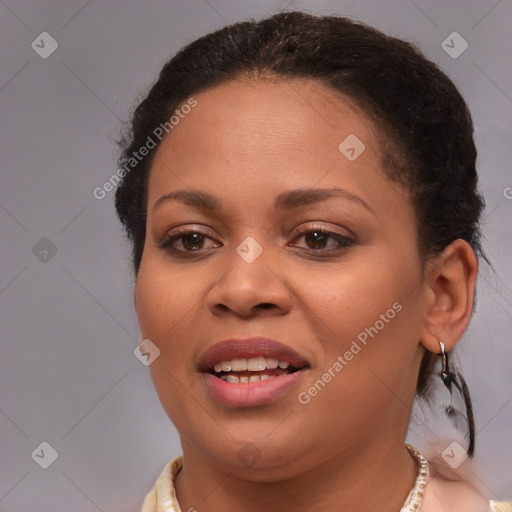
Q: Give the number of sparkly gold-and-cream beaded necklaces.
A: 1